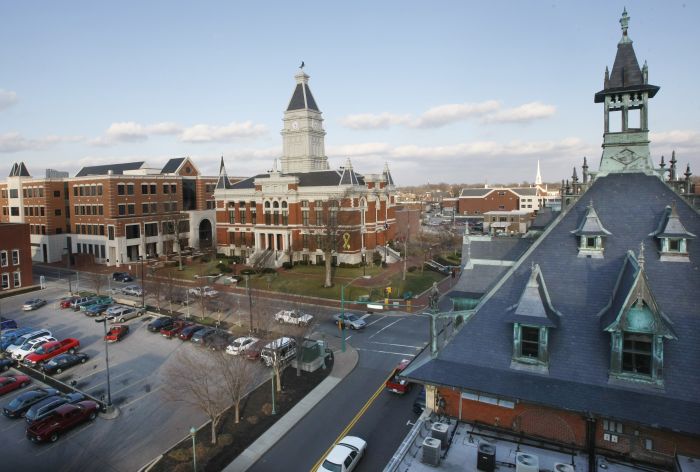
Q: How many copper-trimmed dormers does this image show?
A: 4